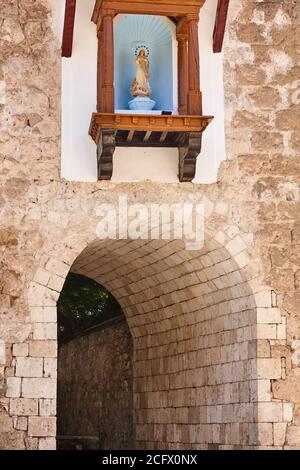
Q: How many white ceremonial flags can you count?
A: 0